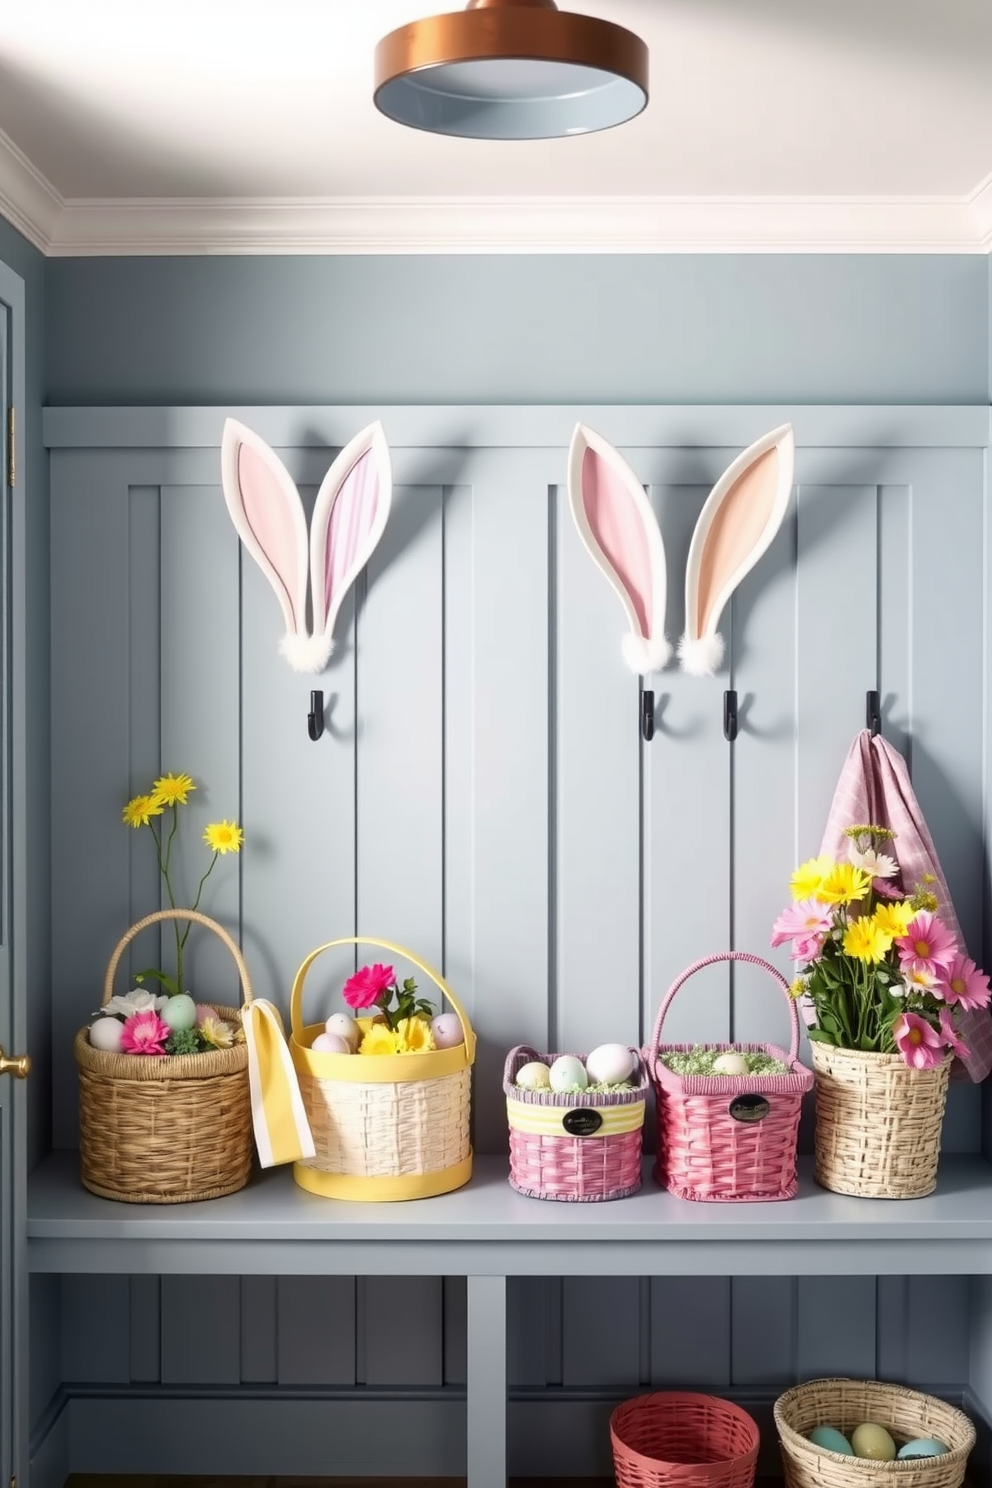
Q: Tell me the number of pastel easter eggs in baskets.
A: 12